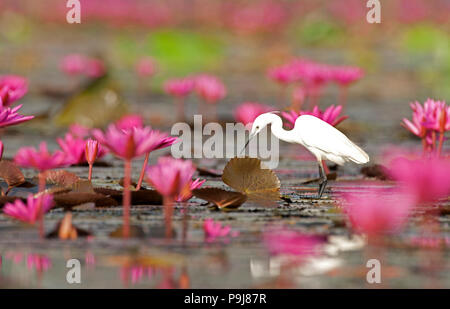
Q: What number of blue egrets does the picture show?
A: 0